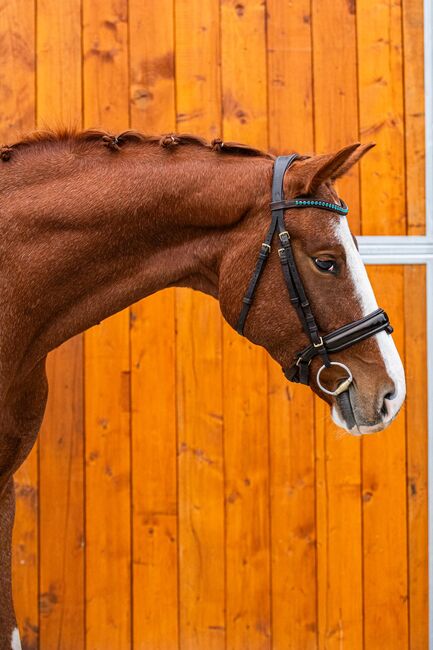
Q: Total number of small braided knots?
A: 4